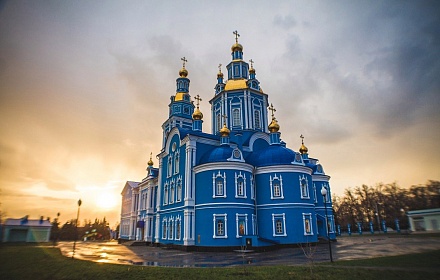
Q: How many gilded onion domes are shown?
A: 9